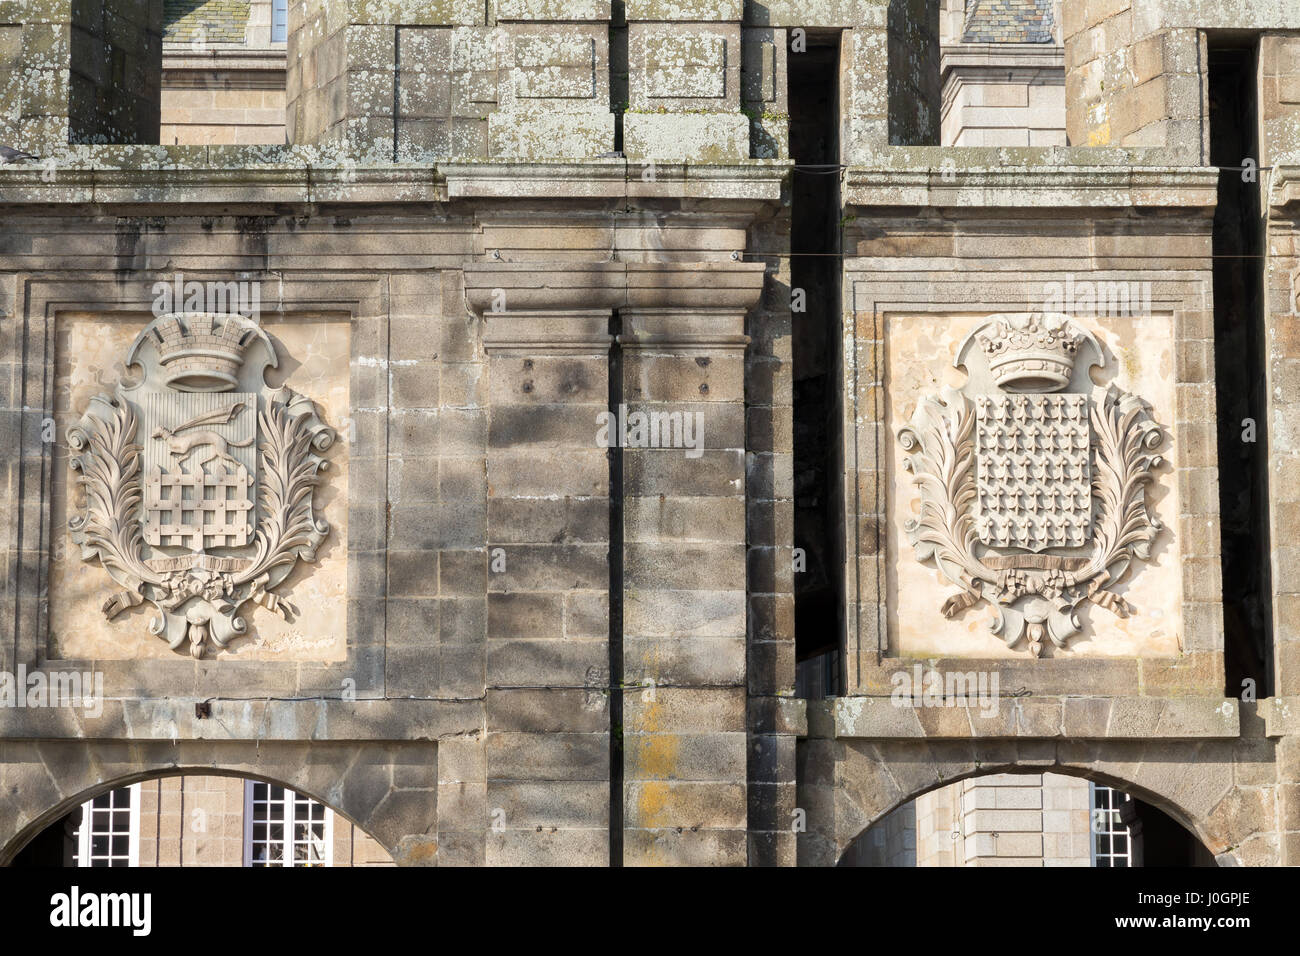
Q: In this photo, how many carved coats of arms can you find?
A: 2